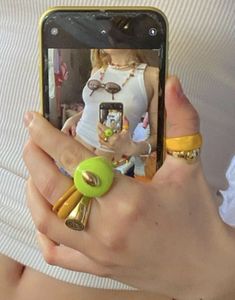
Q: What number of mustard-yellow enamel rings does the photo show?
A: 3